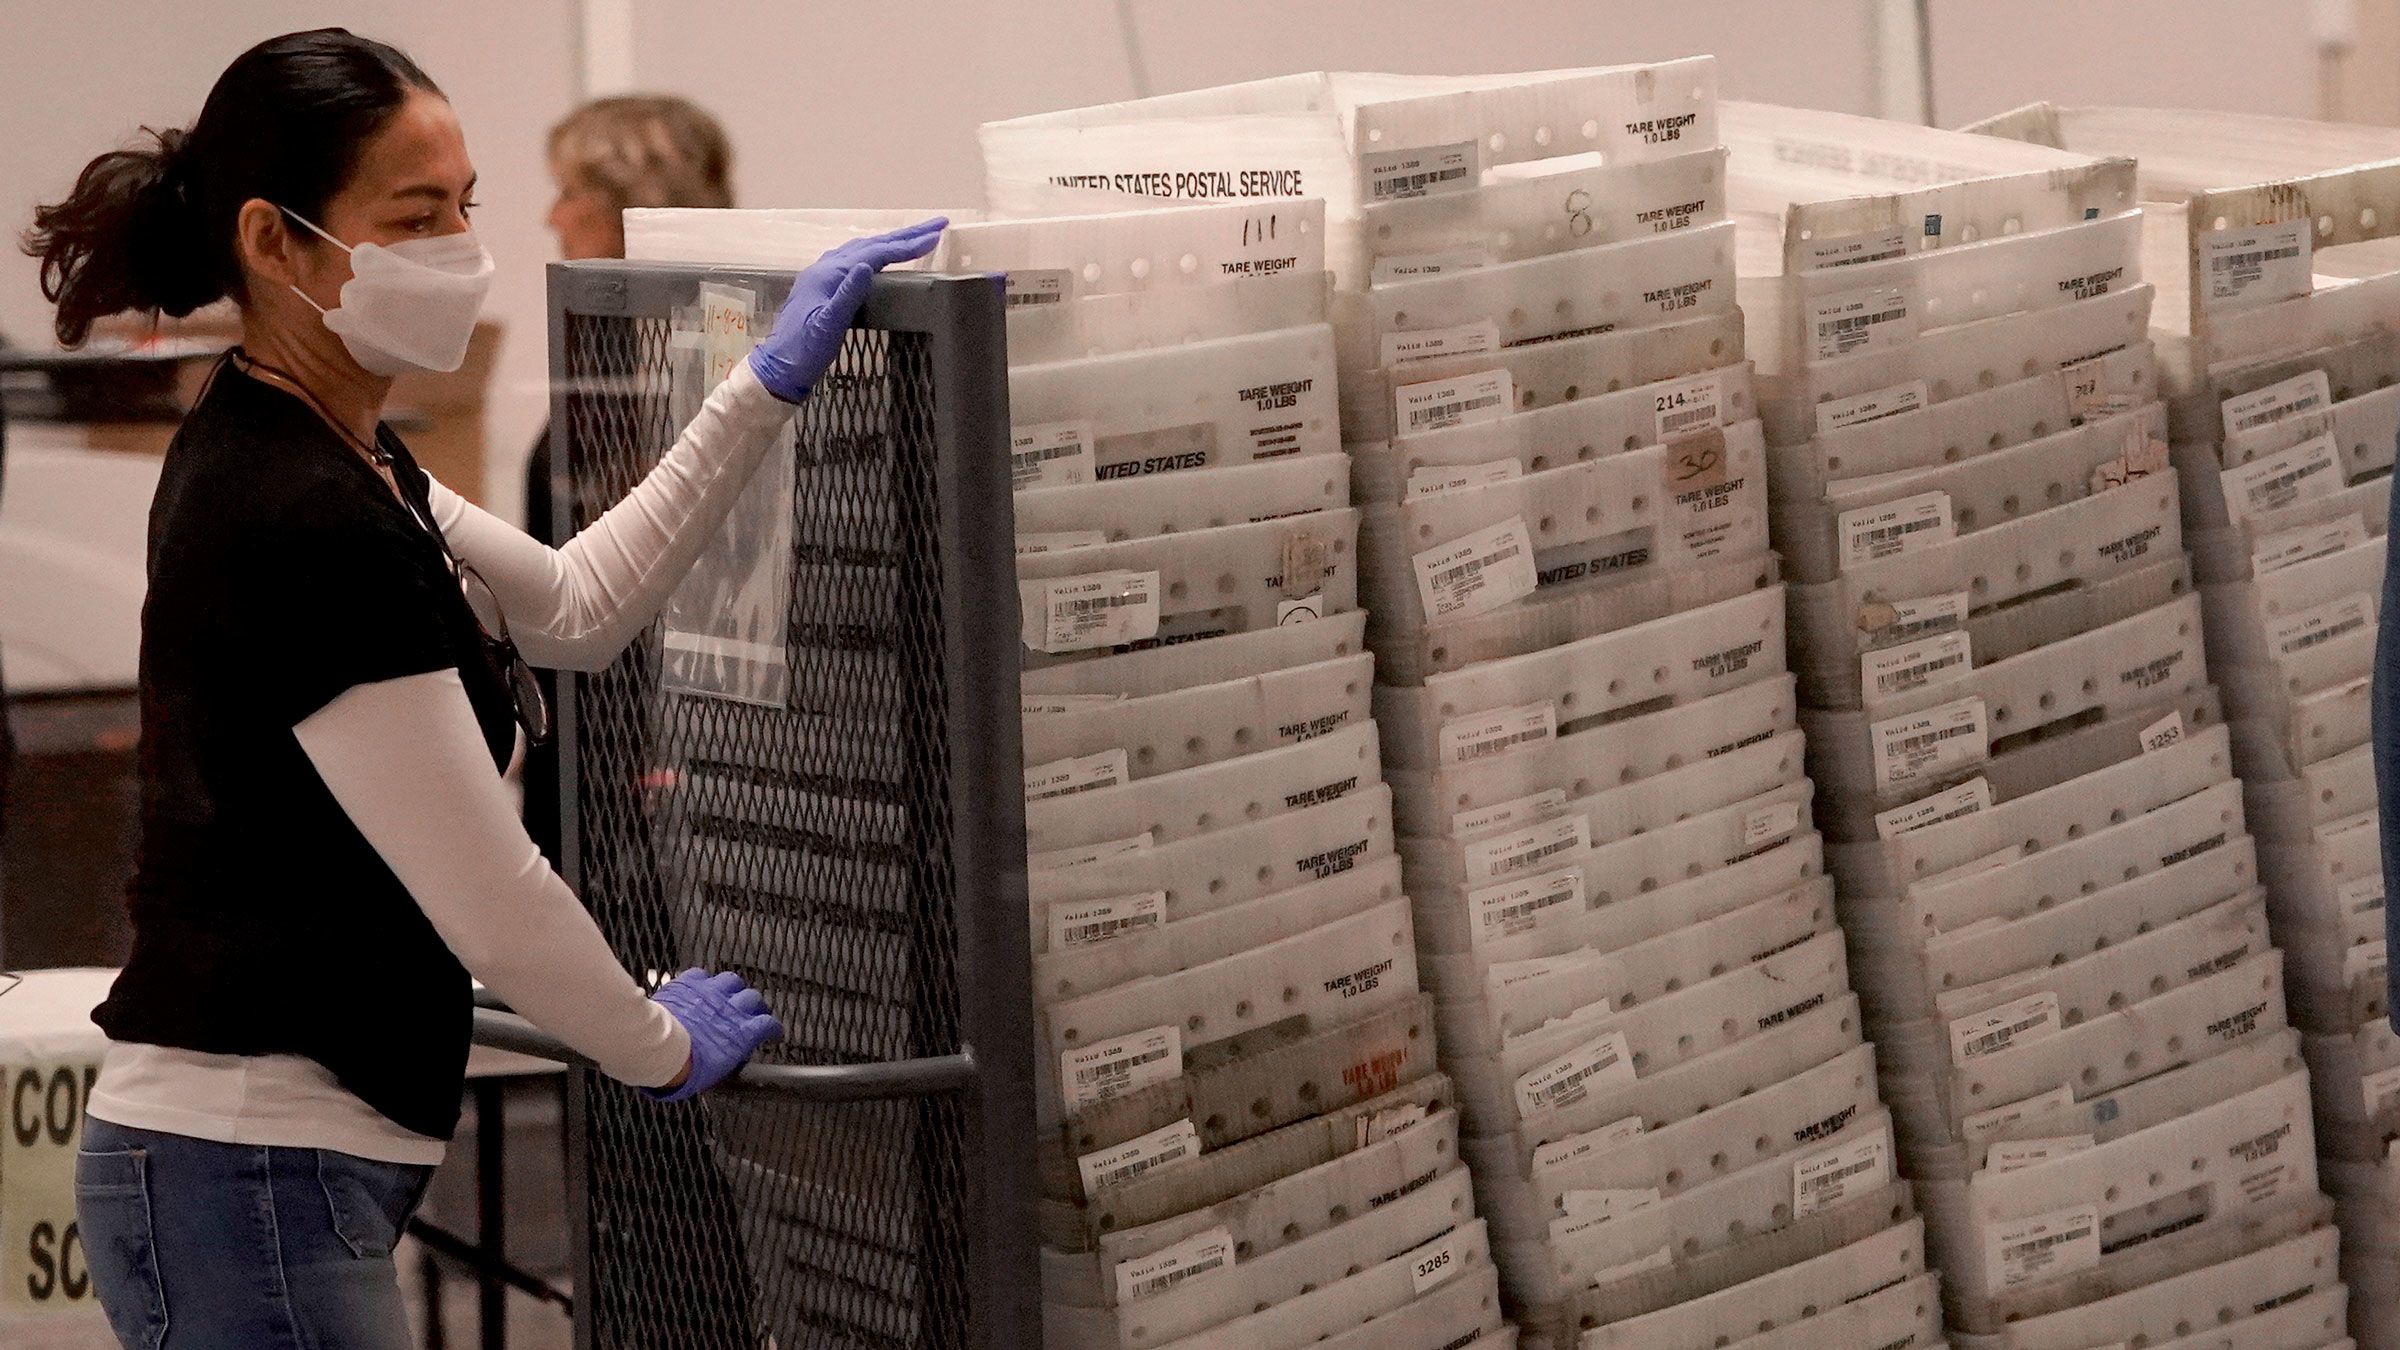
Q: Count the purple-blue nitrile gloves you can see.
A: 2